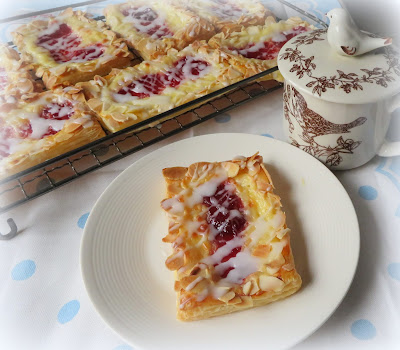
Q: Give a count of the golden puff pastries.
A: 8